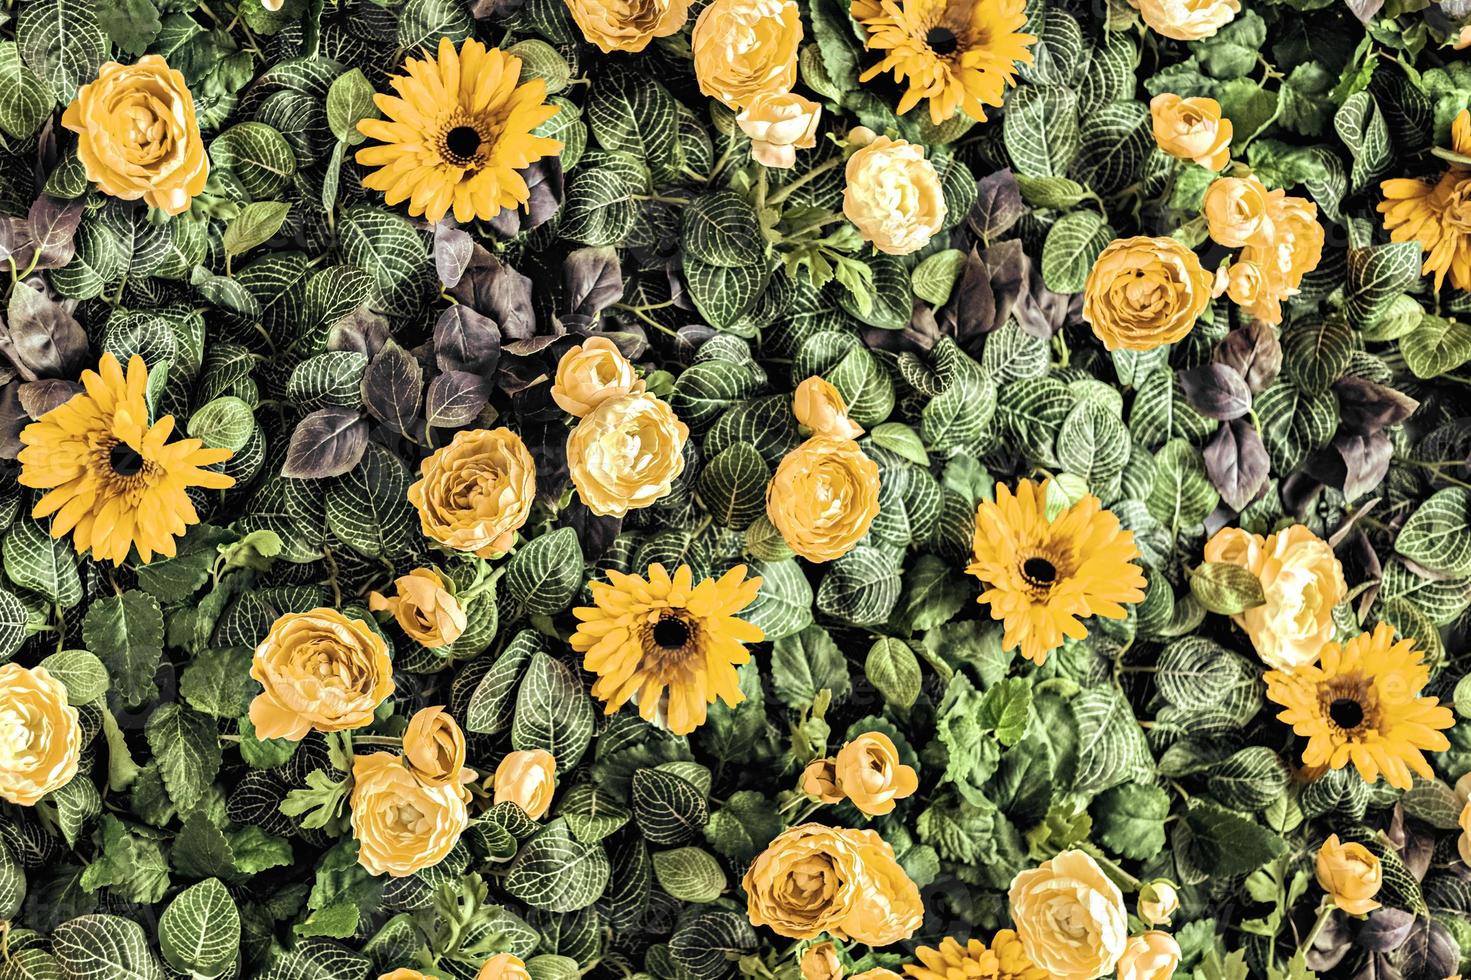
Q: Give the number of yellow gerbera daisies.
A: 8